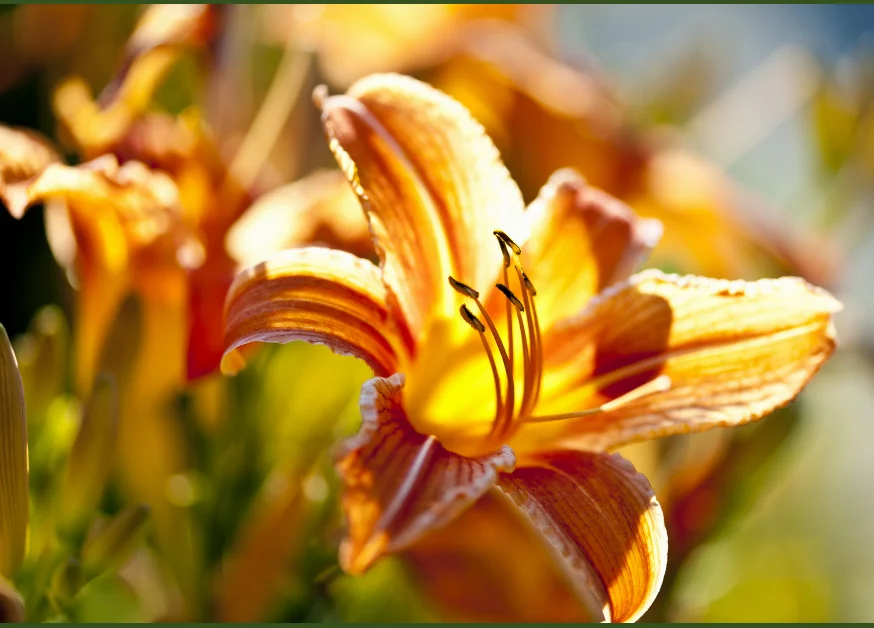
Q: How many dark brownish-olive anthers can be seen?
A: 6